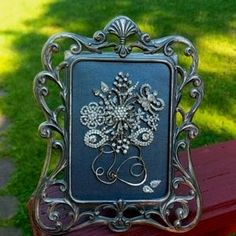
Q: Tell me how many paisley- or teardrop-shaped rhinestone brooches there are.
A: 2